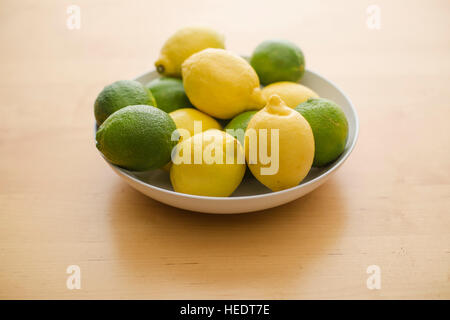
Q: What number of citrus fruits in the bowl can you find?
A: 12